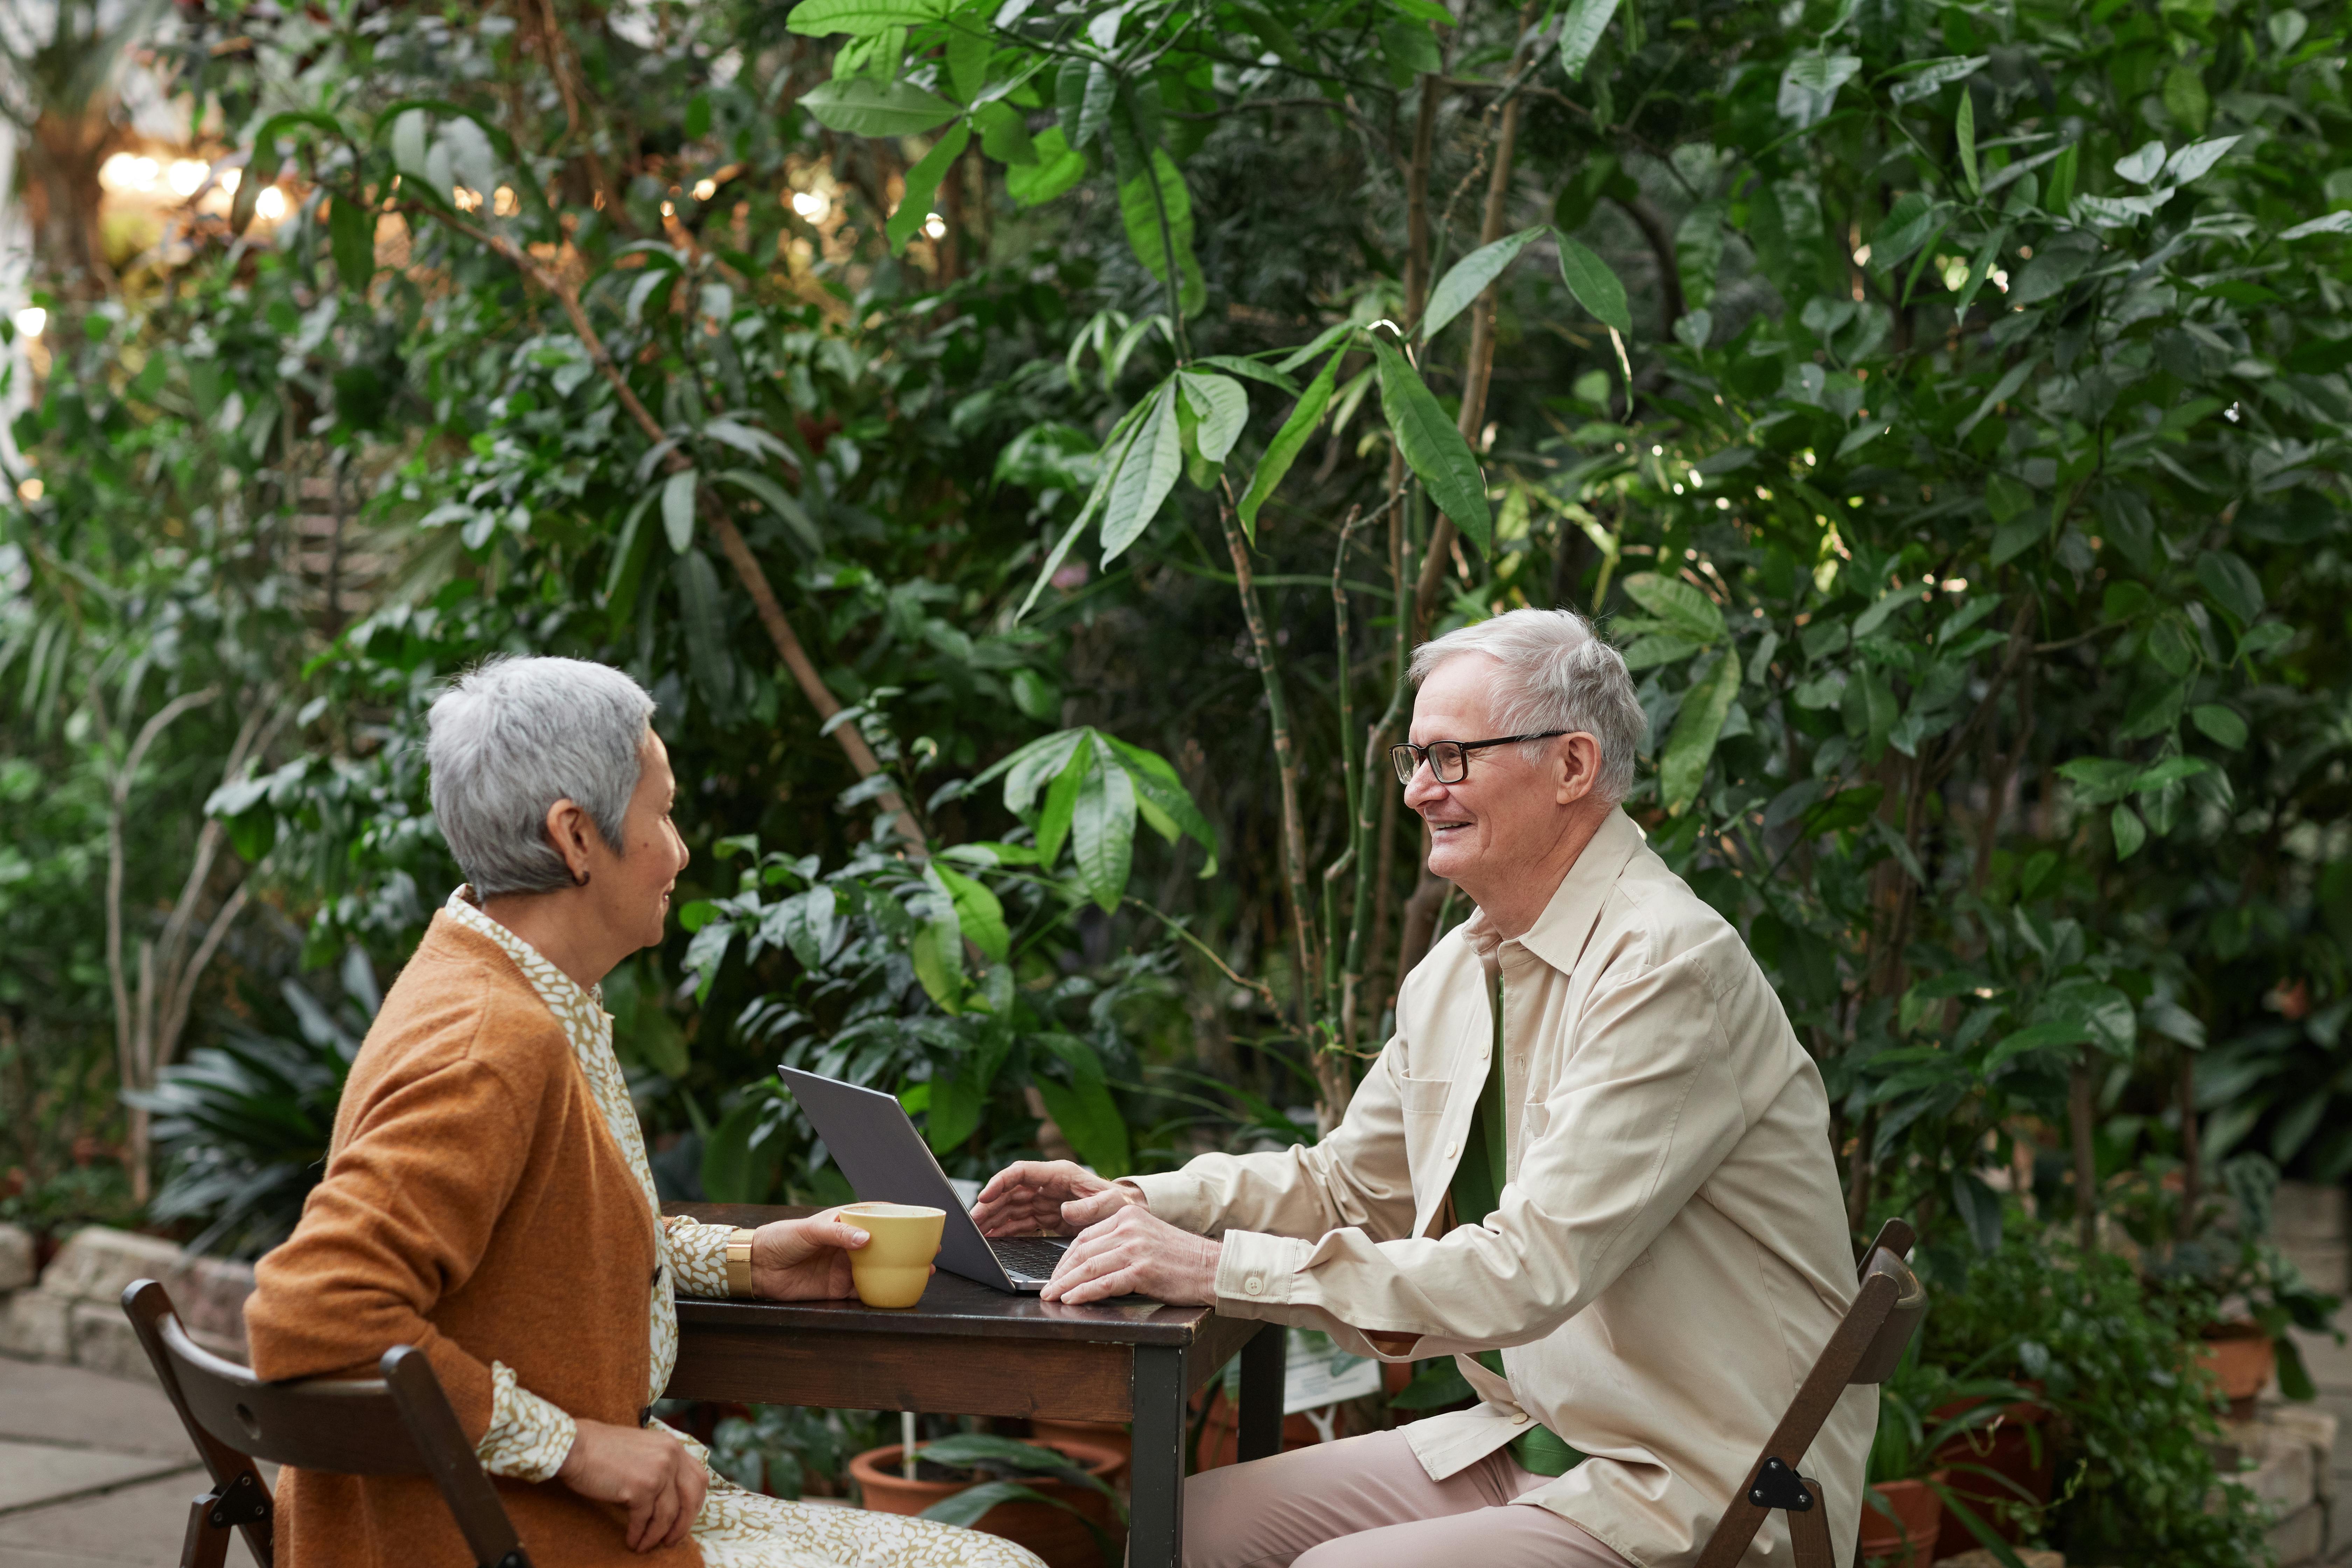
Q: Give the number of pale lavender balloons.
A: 0